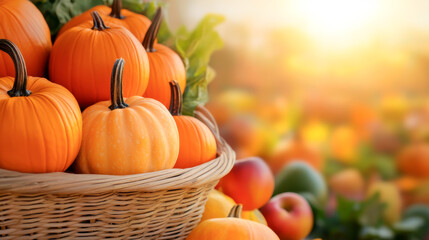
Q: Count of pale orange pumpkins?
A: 1